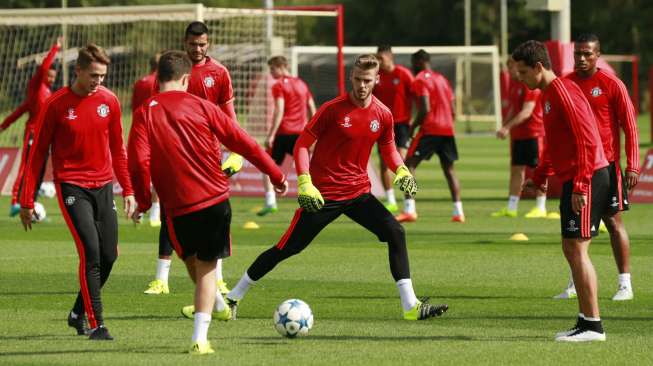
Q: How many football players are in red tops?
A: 12